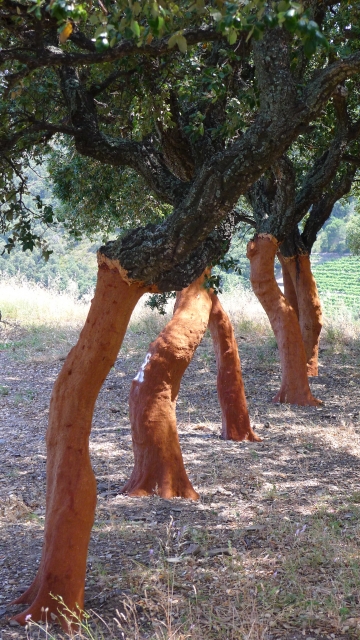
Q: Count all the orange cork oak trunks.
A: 5